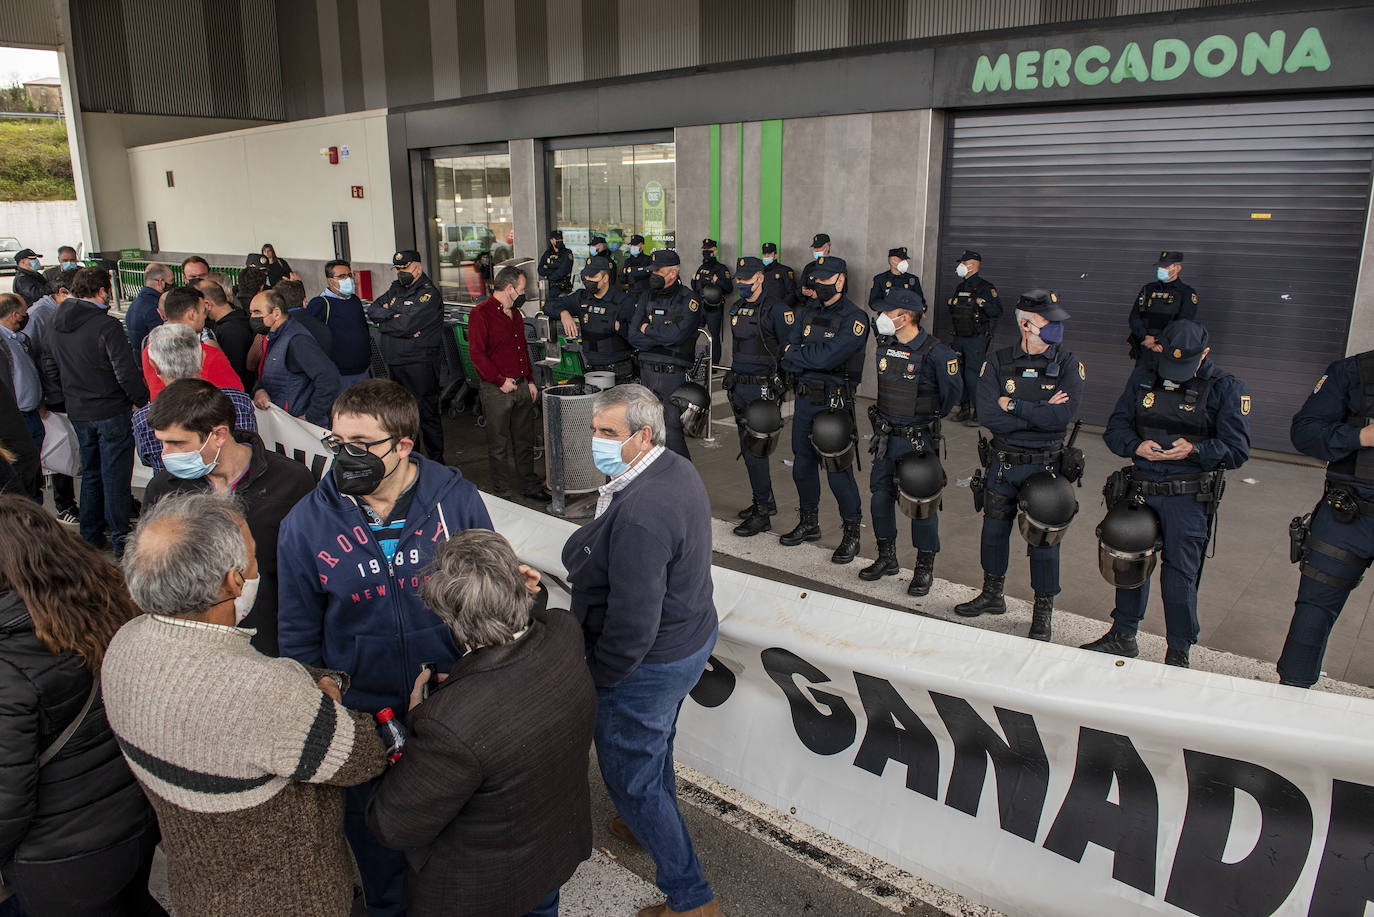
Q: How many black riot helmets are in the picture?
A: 7